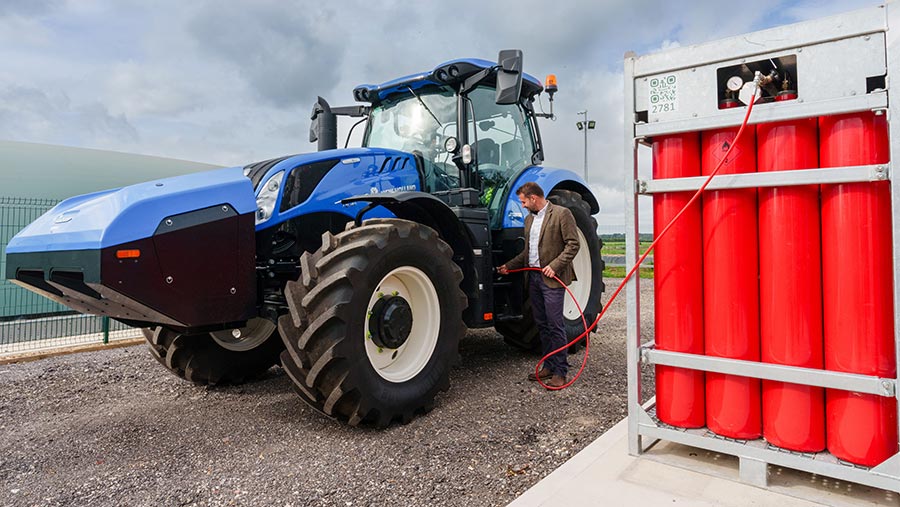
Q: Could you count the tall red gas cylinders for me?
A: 4